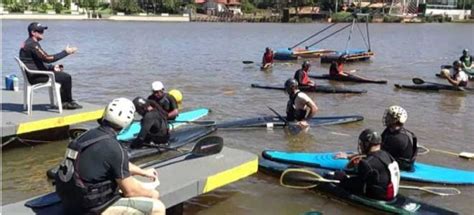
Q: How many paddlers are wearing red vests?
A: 3